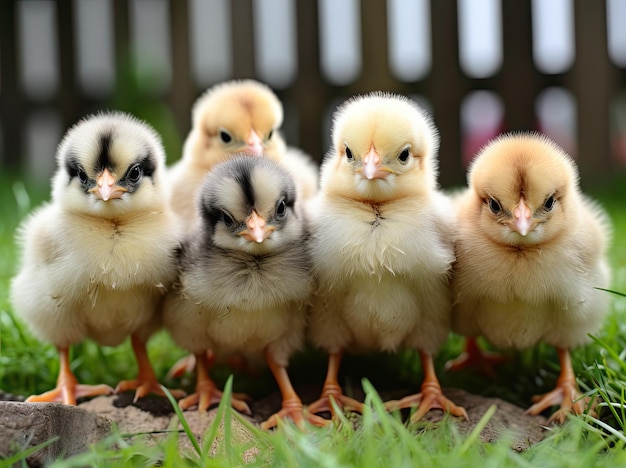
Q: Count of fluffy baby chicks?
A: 5